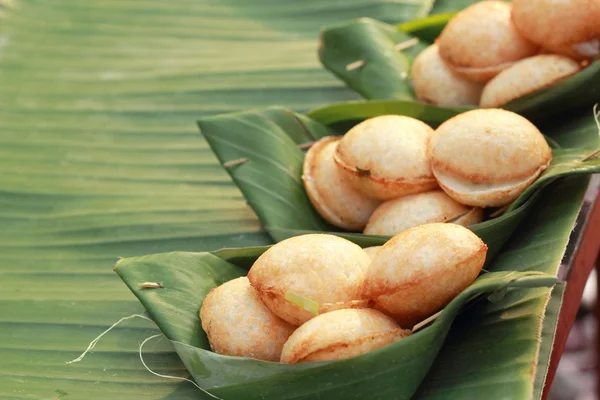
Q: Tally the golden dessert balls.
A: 13